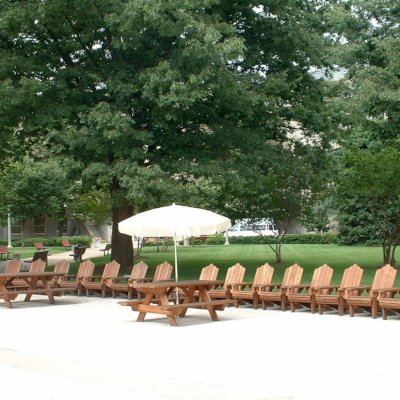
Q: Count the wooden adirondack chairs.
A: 14